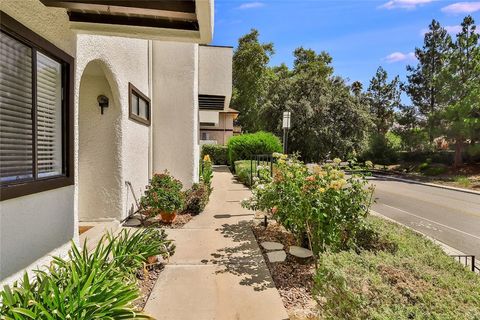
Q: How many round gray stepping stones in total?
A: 3